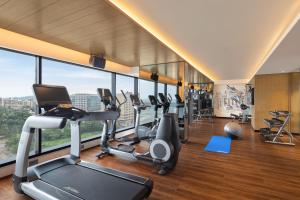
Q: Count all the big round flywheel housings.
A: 1